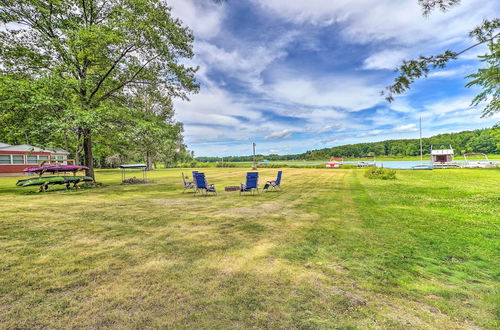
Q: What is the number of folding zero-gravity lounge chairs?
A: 5